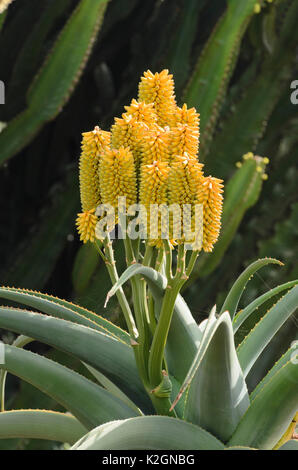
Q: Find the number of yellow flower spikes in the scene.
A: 12